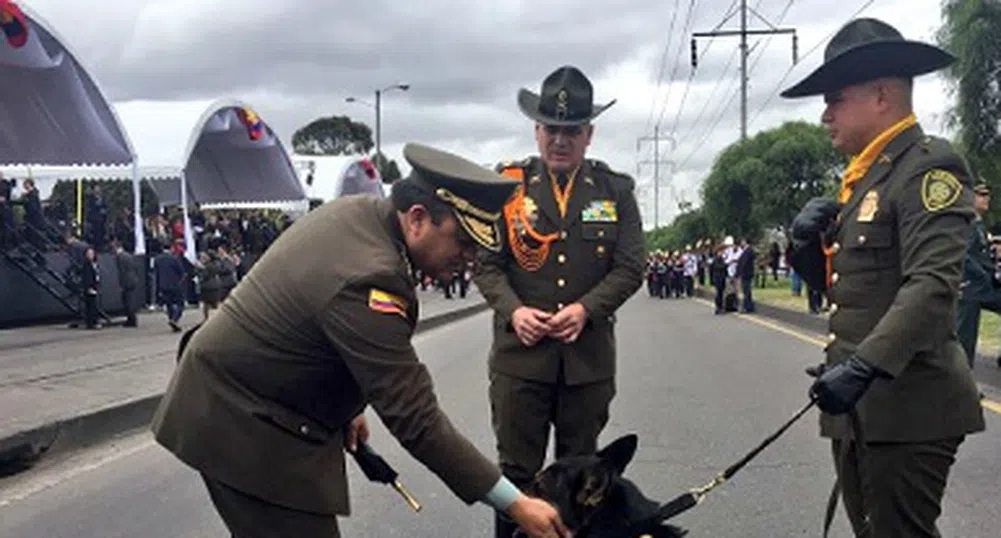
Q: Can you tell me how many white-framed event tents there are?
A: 3